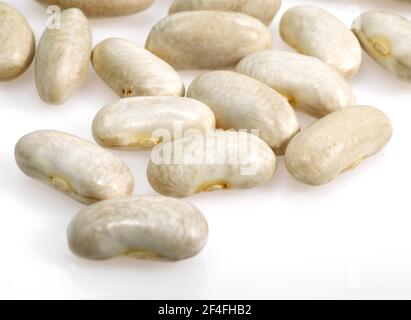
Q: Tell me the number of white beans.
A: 15